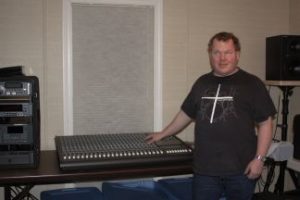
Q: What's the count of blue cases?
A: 3